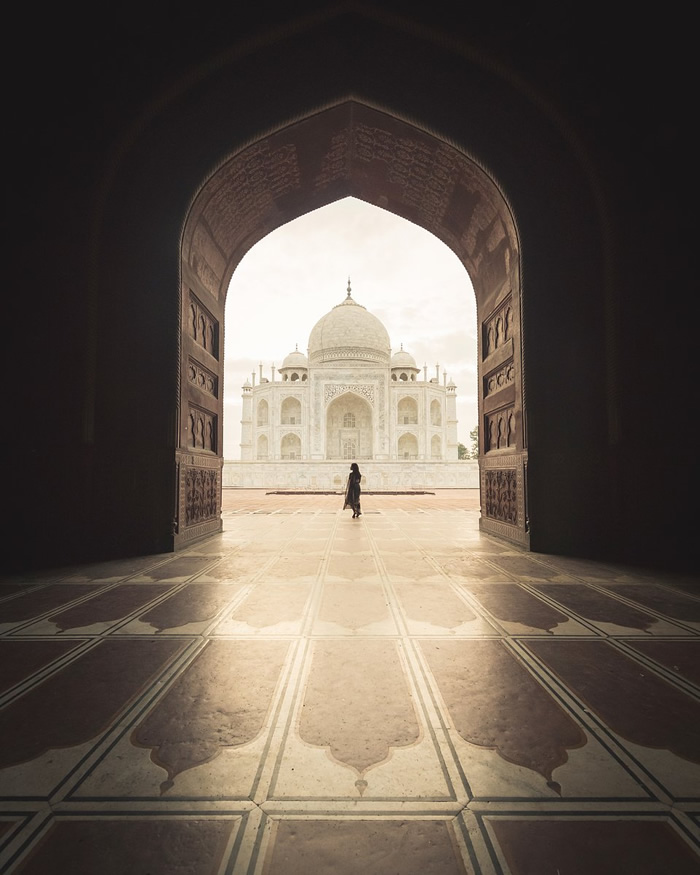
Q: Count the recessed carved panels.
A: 8